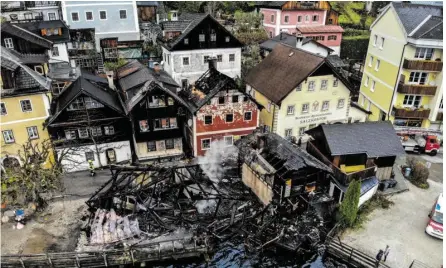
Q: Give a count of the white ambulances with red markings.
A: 1